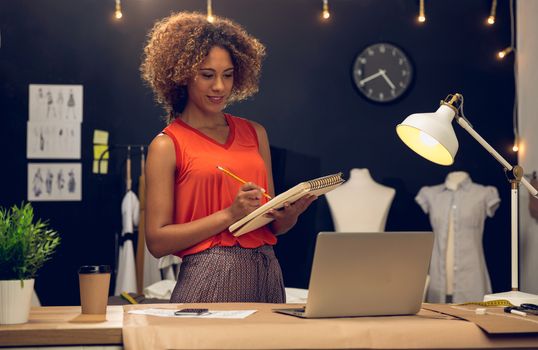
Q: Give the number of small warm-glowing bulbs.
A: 7